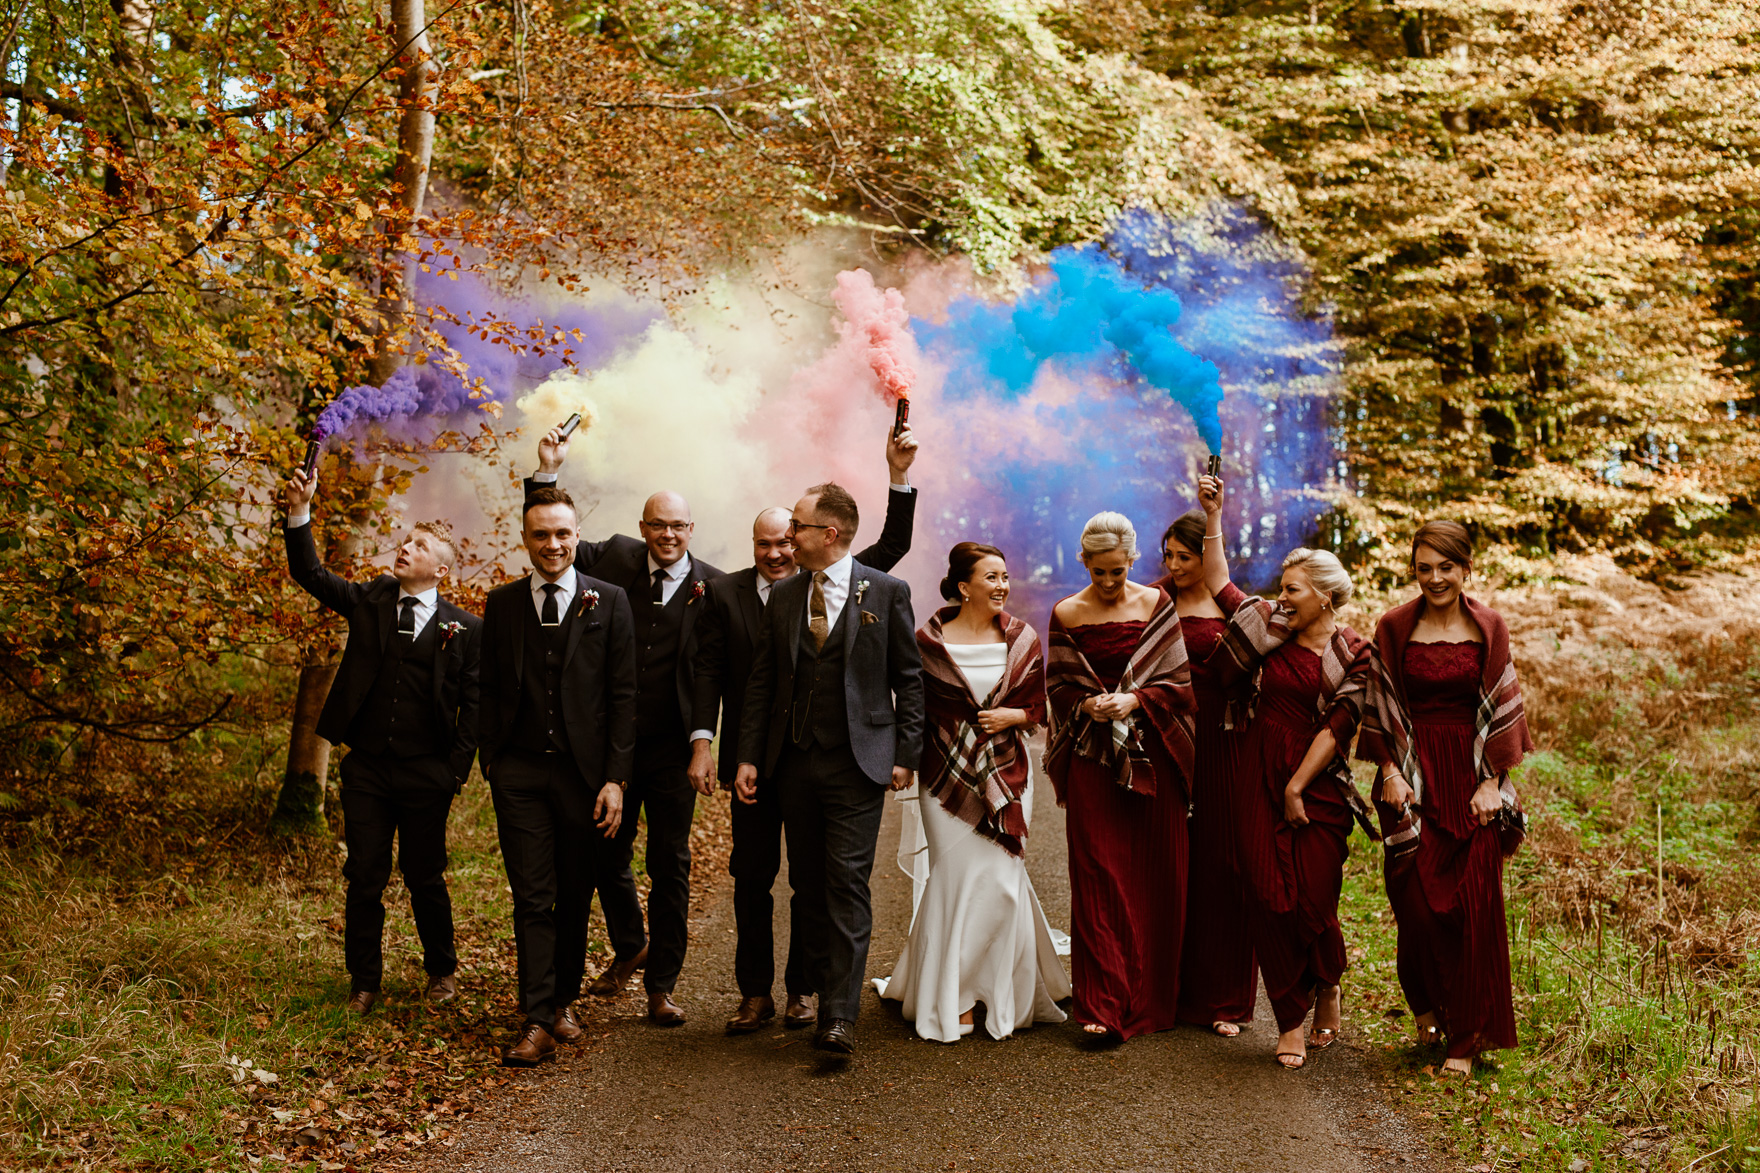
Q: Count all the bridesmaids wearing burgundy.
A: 4